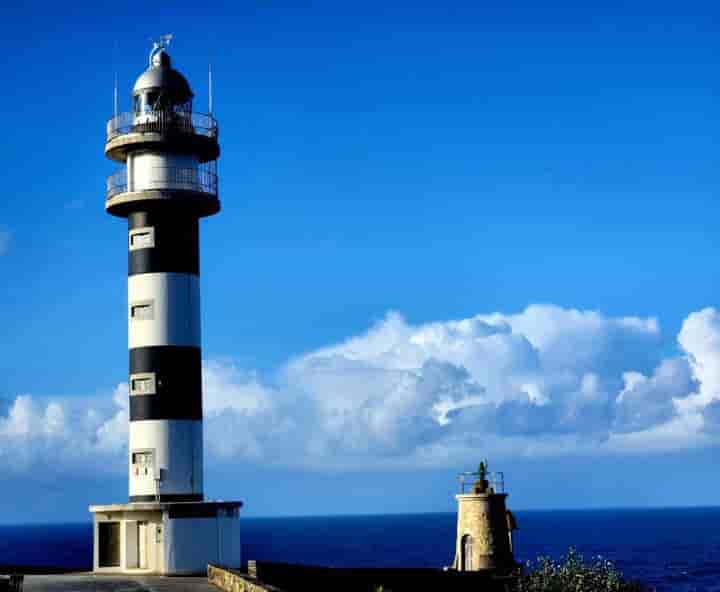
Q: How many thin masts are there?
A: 2